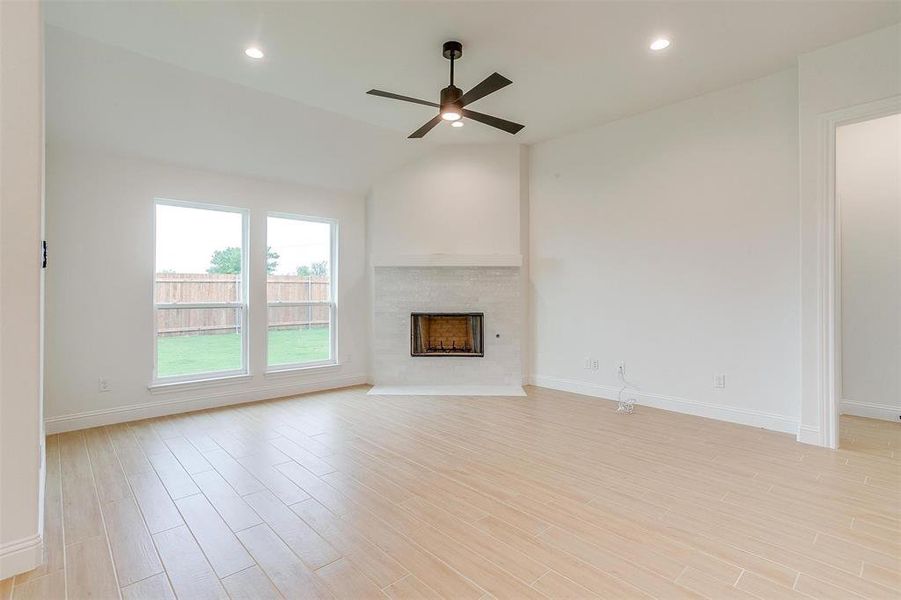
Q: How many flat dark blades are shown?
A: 4